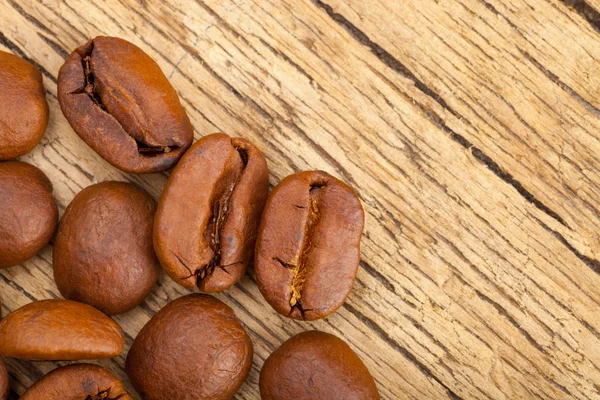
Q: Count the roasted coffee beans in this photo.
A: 11